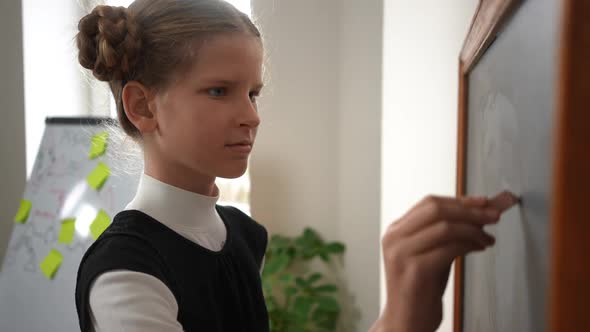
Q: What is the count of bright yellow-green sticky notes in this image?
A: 6